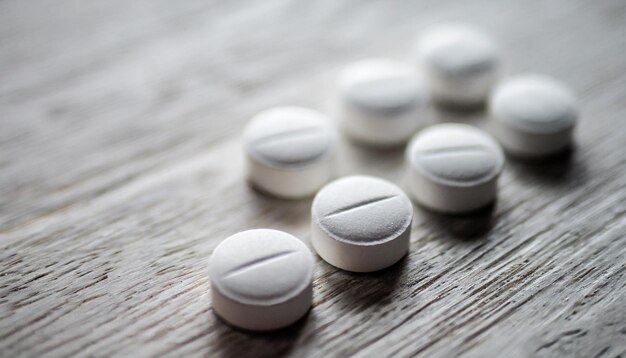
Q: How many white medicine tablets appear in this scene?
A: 7